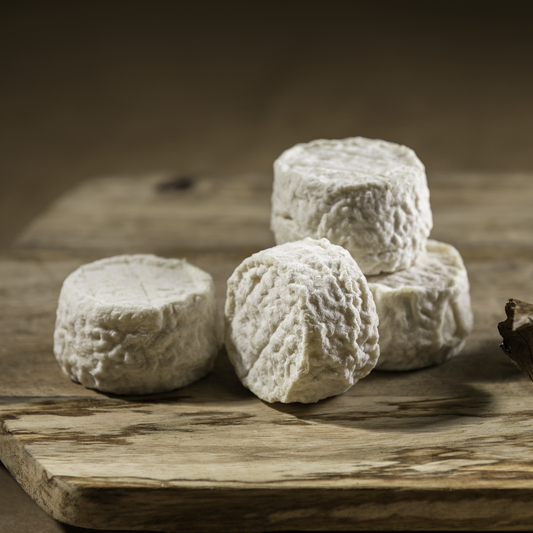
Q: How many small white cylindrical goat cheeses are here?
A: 4